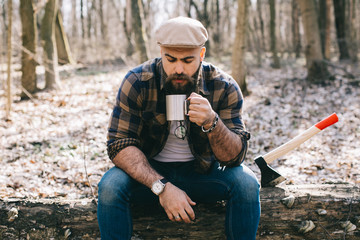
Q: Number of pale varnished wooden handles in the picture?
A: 1